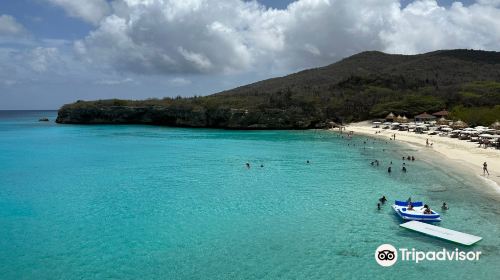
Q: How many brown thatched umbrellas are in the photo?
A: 6